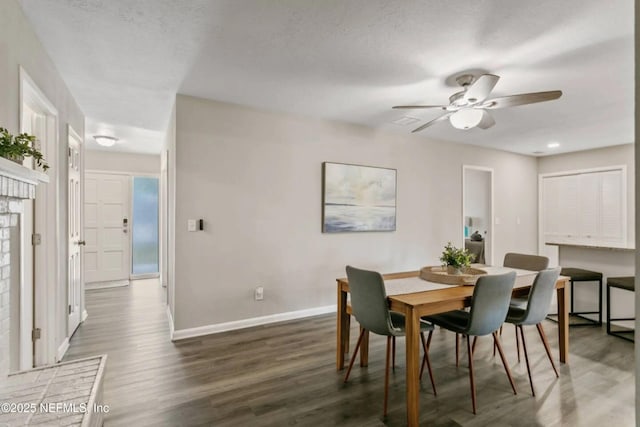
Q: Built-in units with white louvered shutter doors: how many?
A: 1